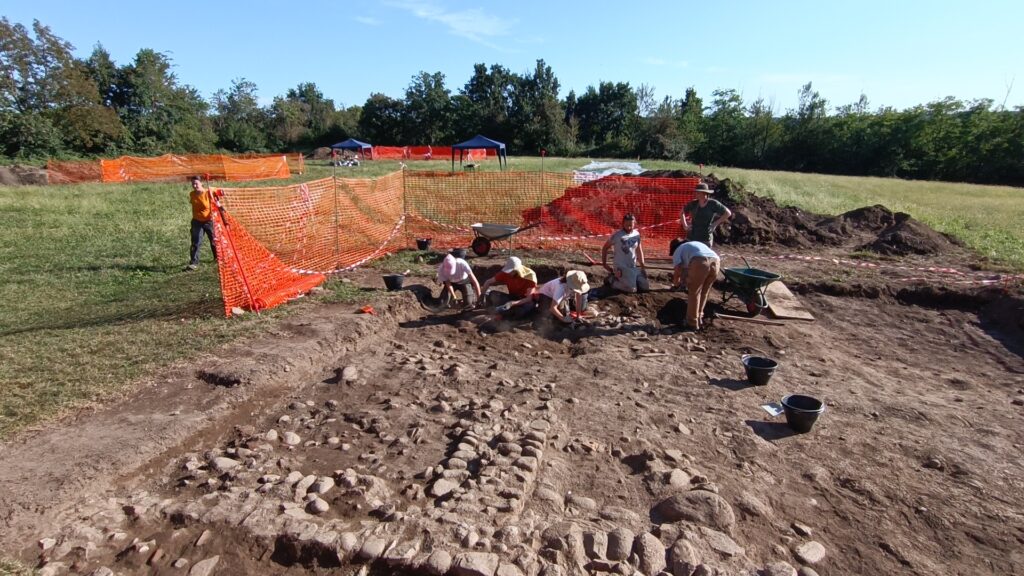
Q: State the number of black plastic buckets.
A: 5